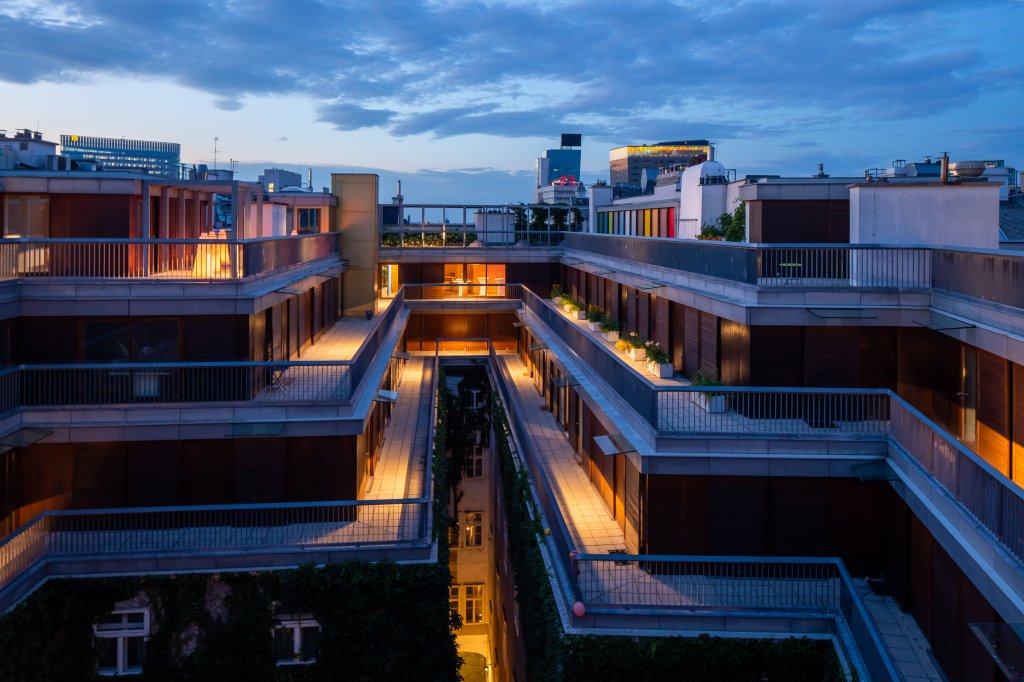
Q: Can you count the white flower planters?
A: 8